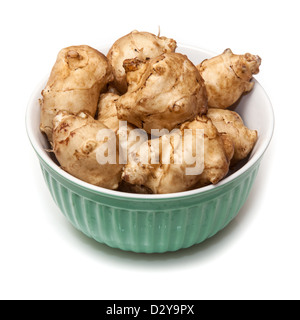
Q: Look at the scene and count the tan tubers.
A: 8